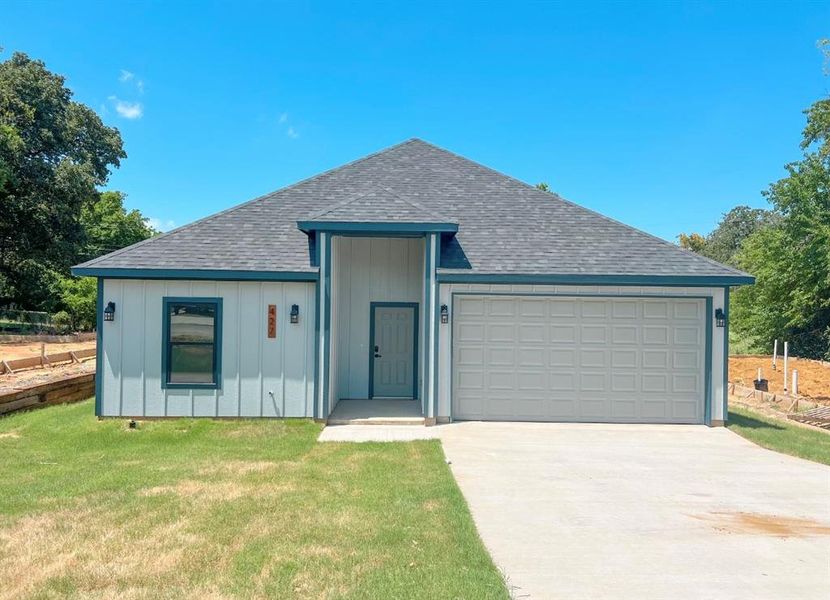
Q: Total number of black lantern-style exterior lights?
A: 4